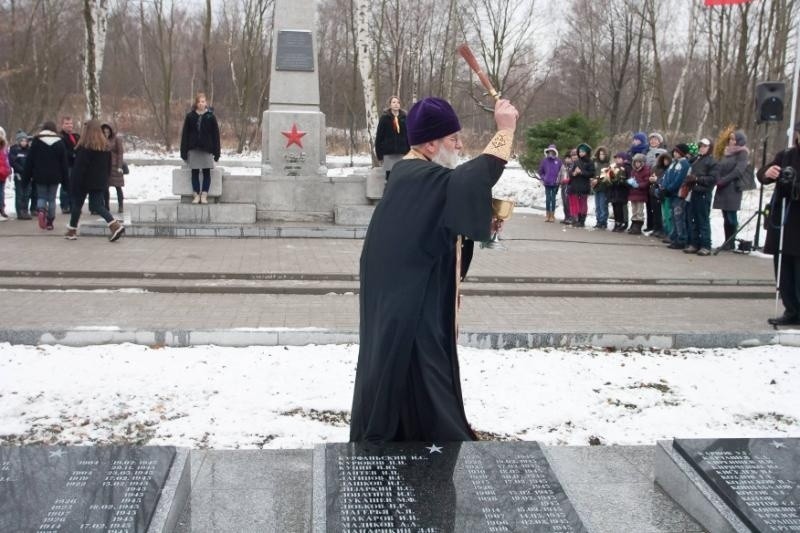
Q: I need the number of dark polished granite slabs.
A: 3